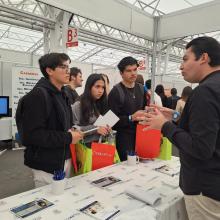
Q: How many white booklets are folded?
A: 1